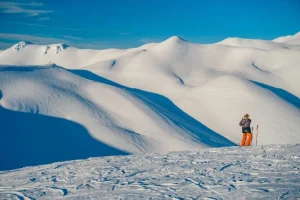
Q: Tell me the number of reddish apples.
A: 0